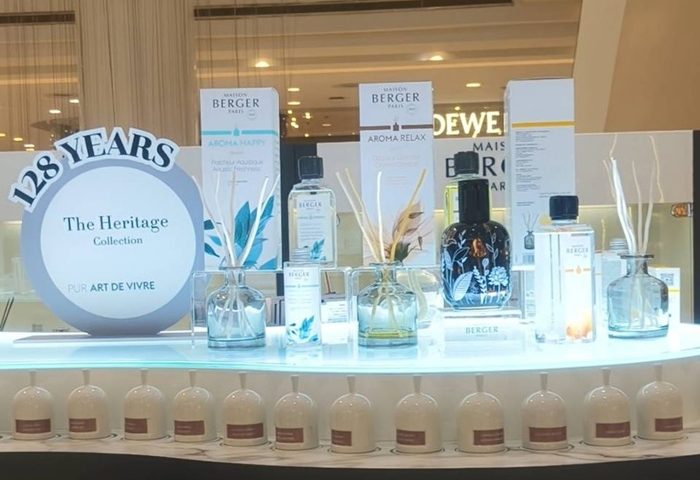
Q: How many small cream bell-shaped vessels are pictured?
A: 12